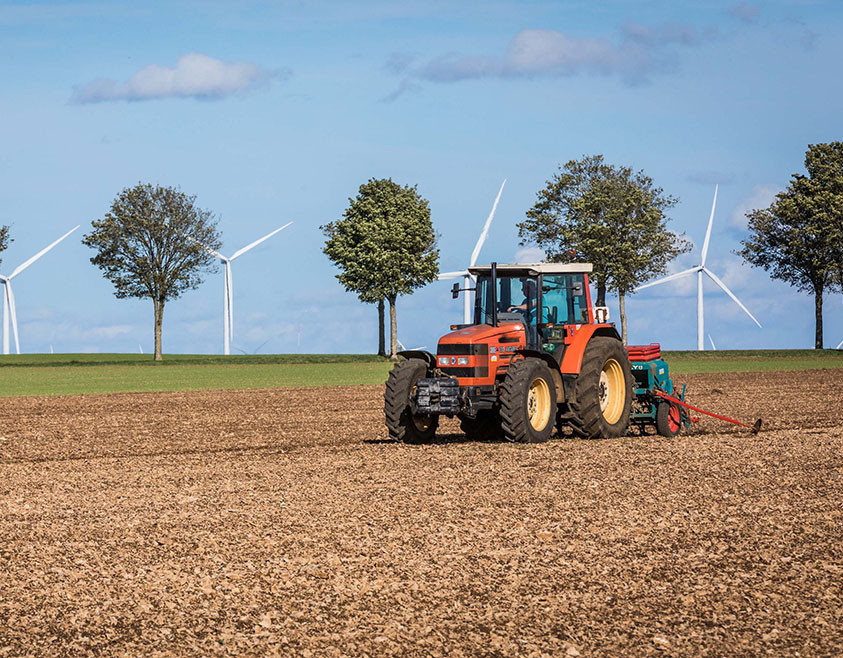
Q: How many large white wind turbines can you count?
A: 4